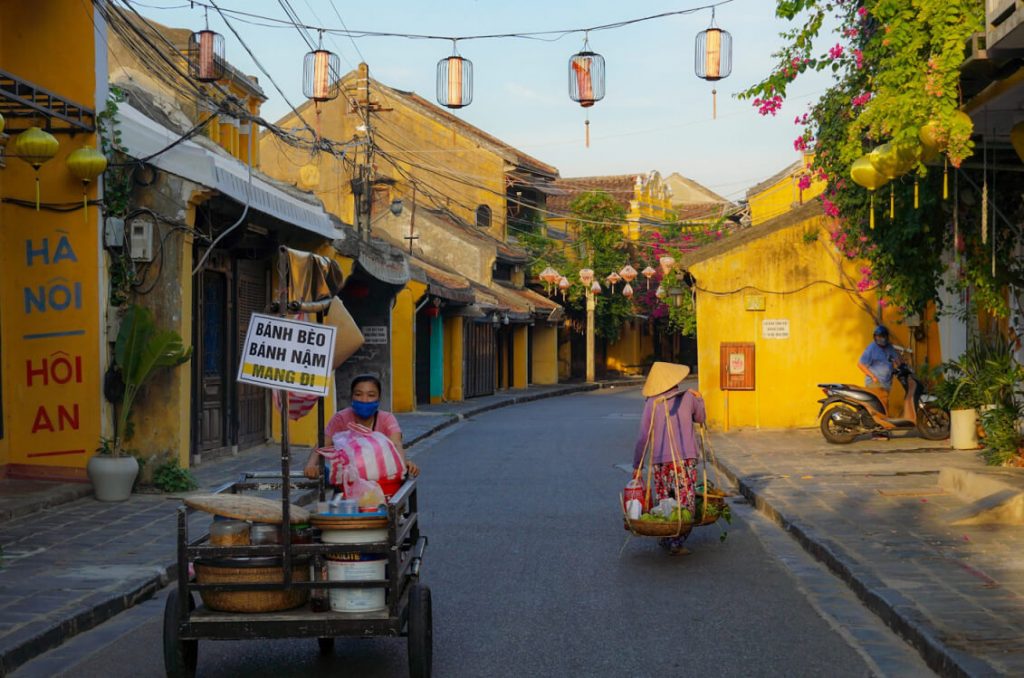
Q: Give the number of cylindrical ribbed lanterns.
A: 5